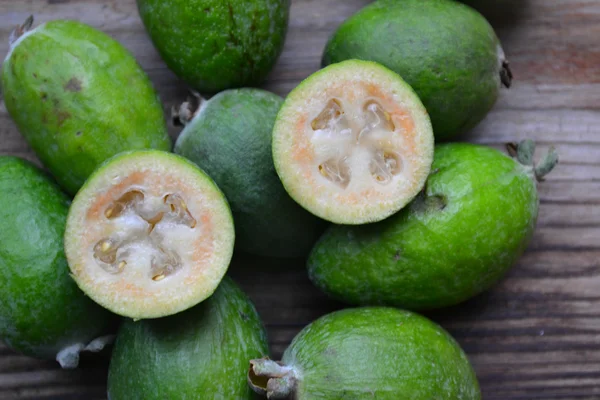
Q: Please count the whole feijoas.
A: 8